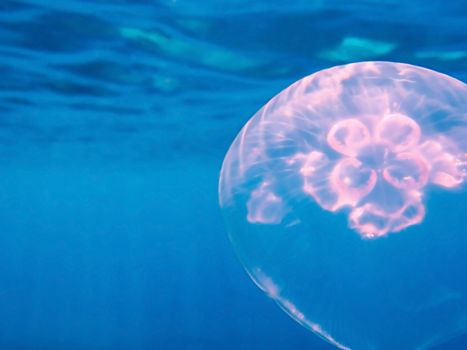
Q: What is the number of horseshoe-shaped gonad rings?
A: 4